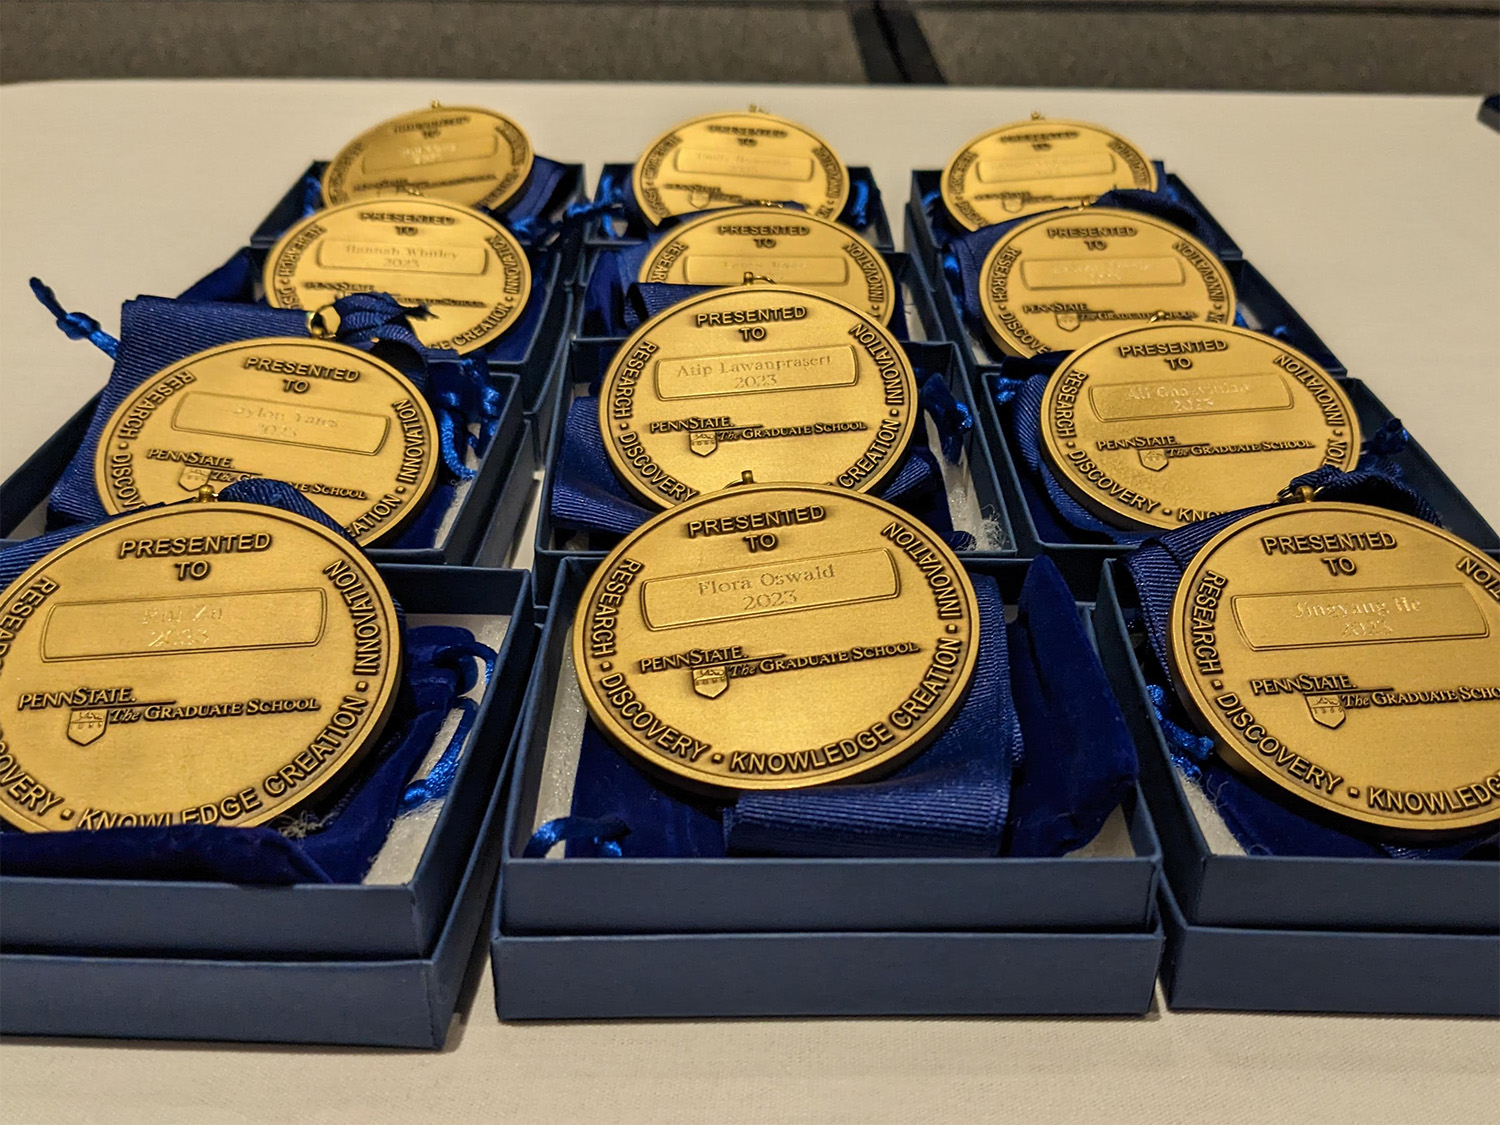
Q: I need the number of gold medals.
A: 12